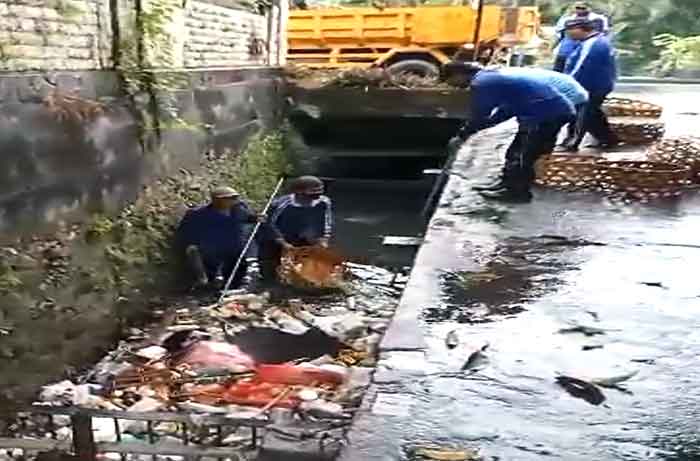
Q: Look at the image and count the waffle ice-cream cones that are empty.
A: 0